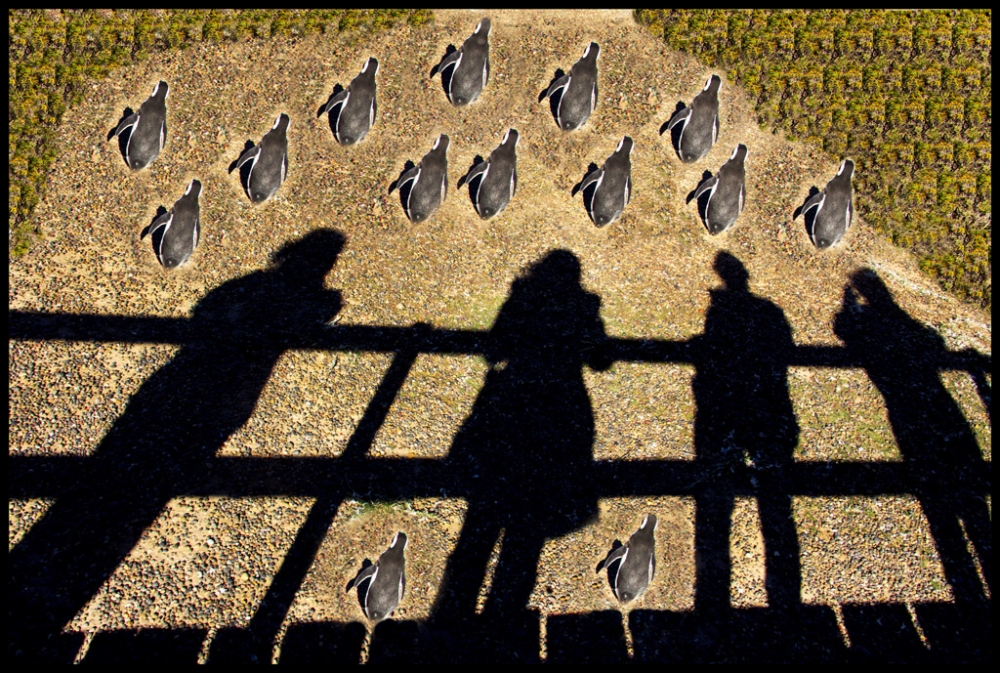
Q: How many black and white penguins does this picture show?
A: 14